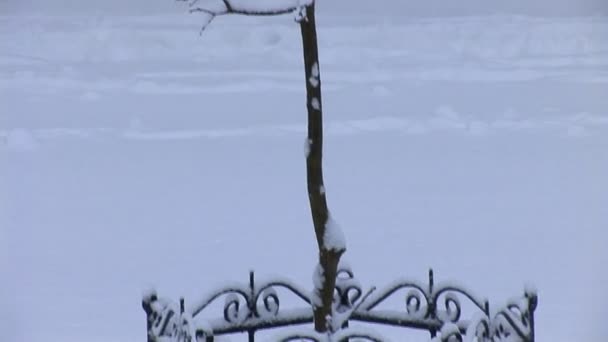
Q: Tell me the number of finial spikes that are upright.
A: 4